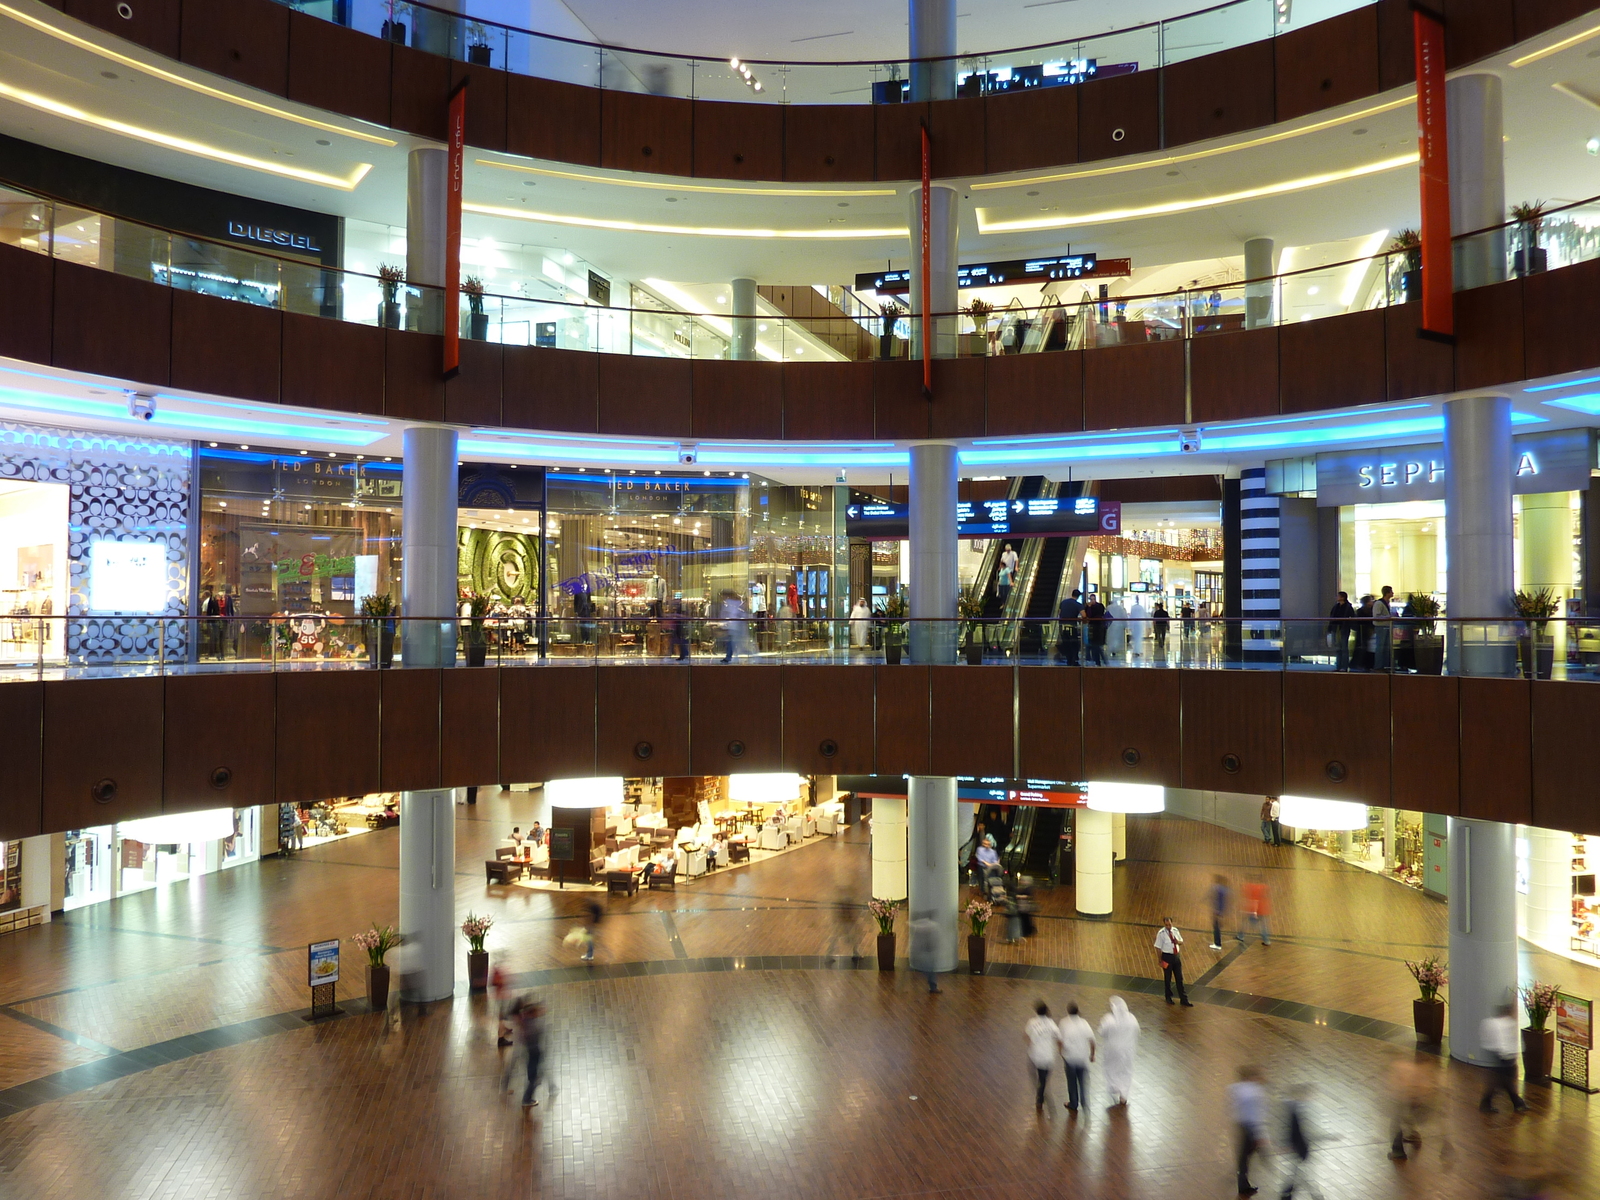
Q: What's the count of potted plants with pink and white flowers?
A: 6